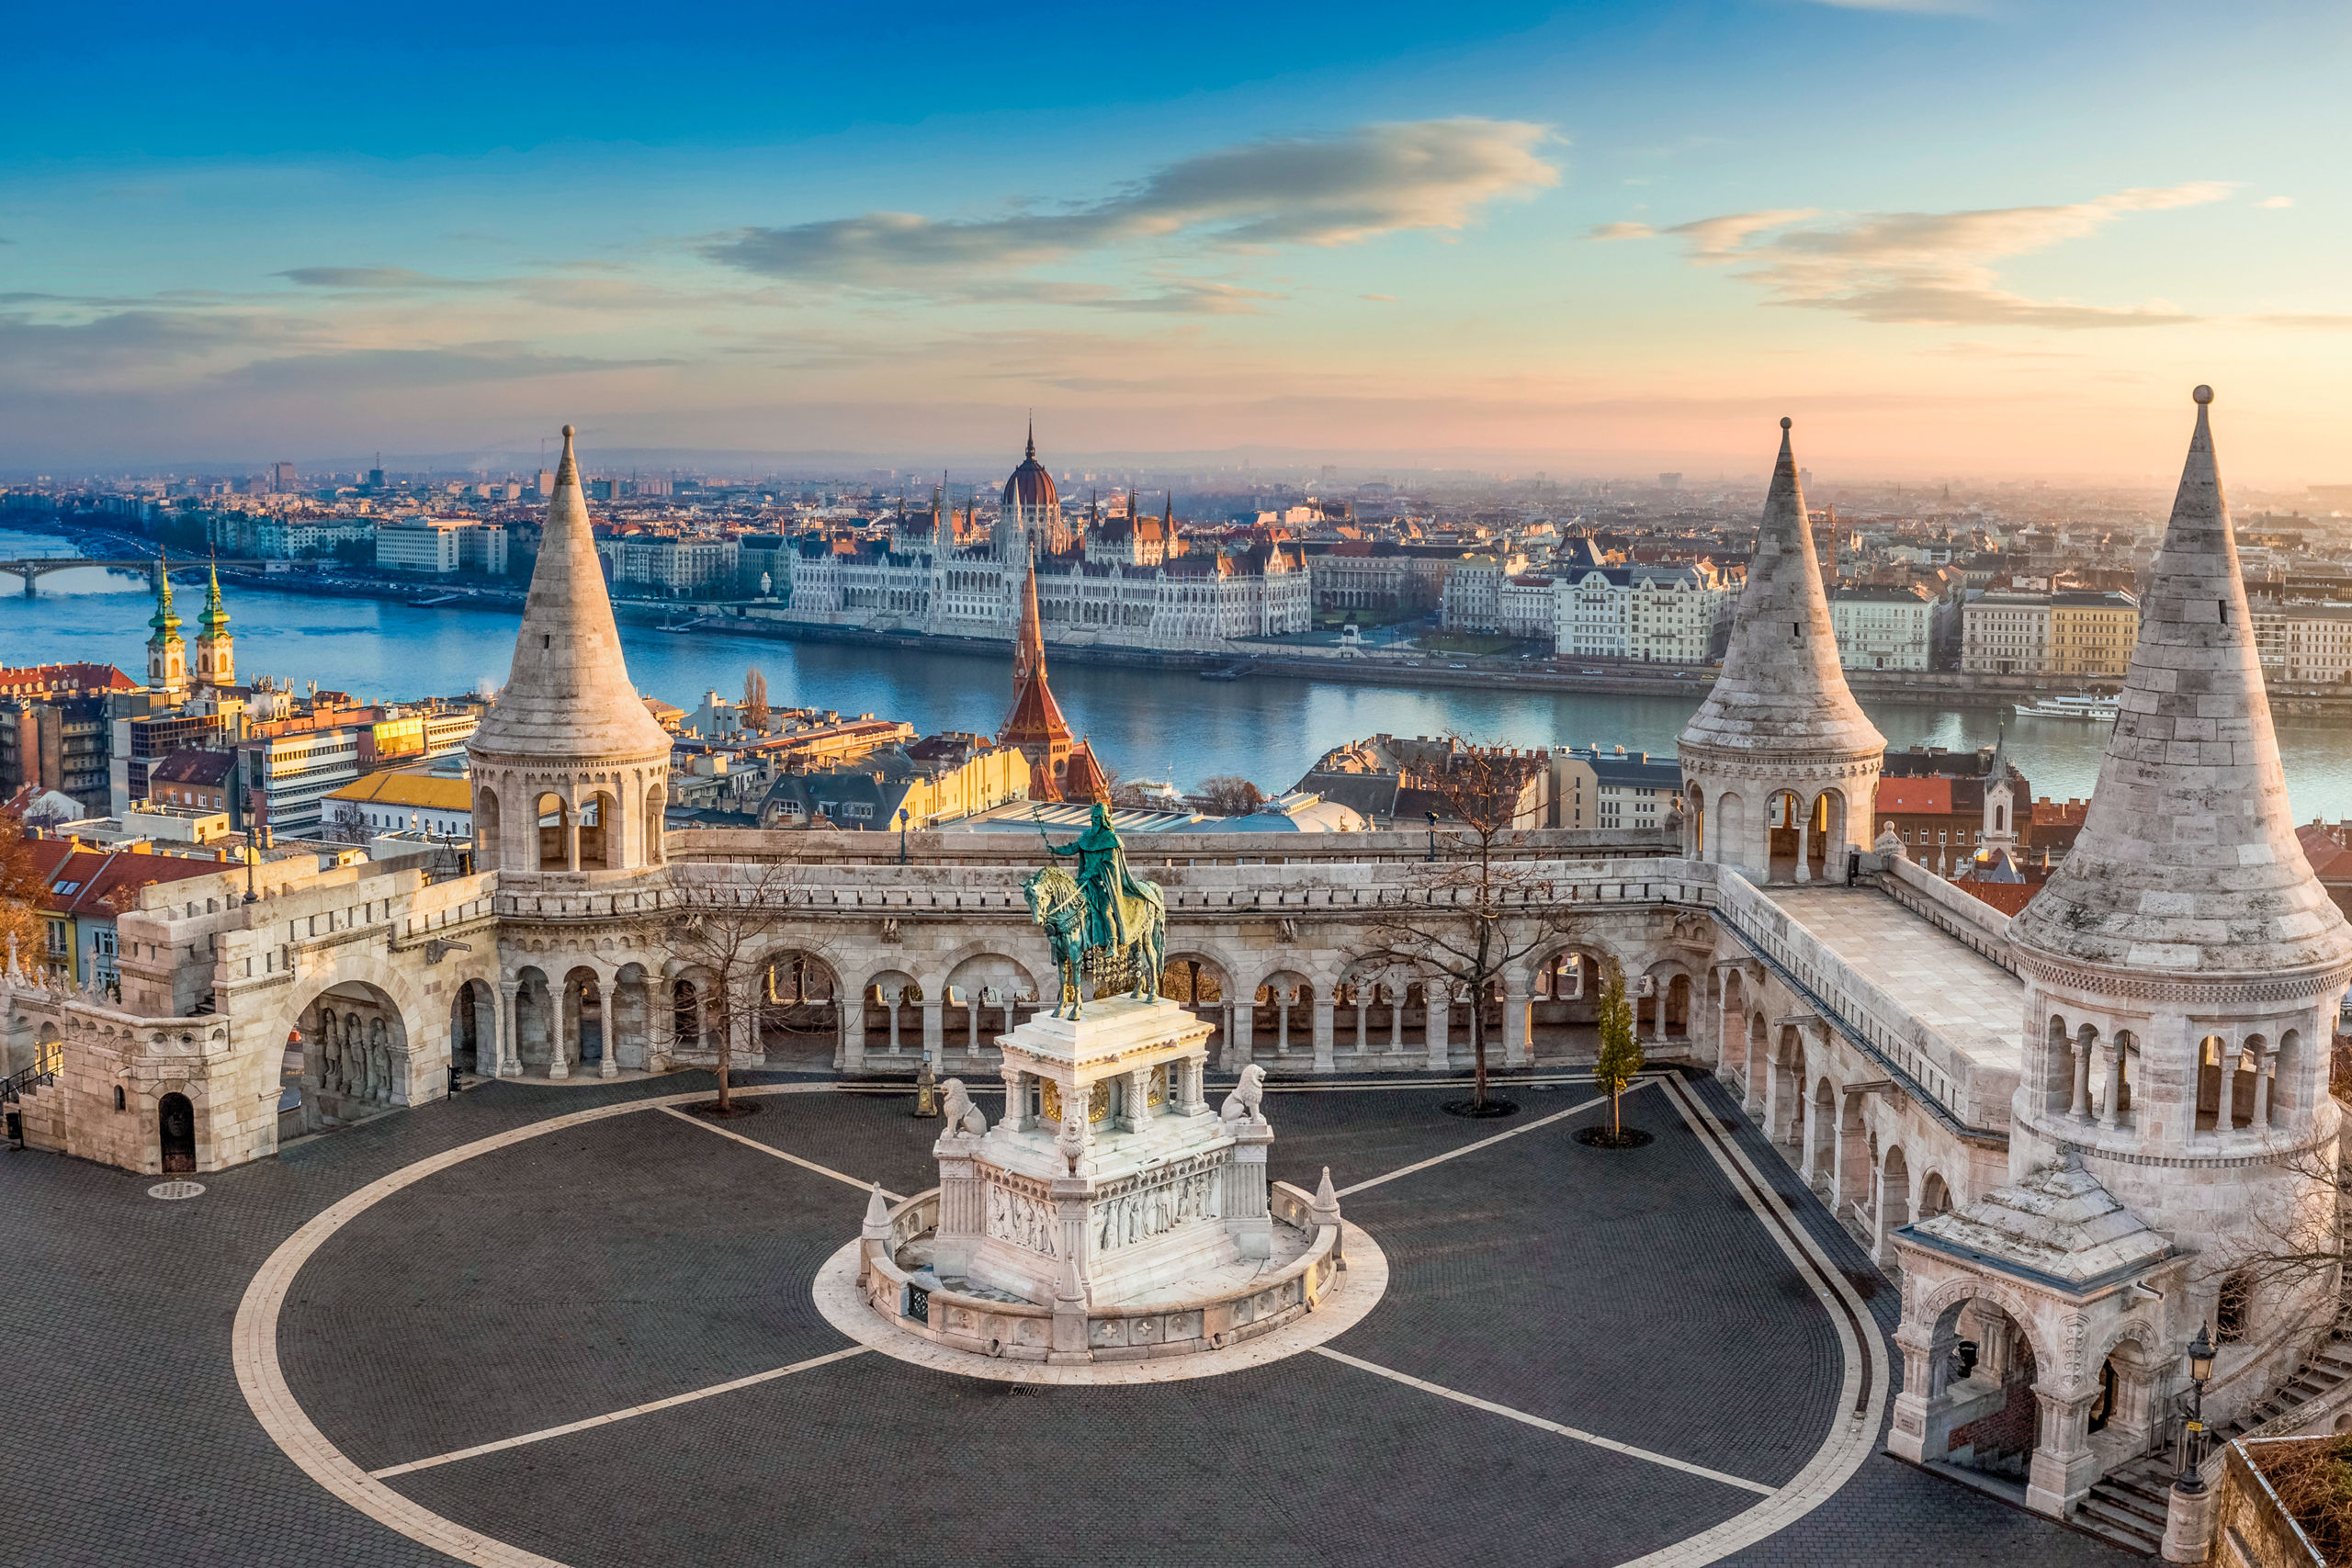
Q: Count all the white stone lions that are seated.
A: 3